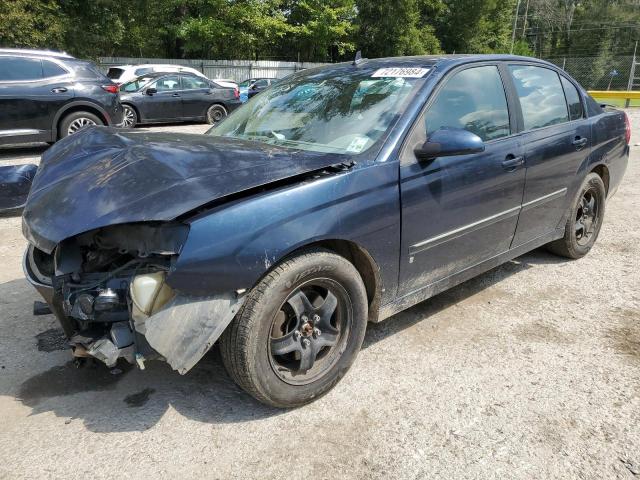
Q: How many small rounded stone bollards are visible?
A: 0